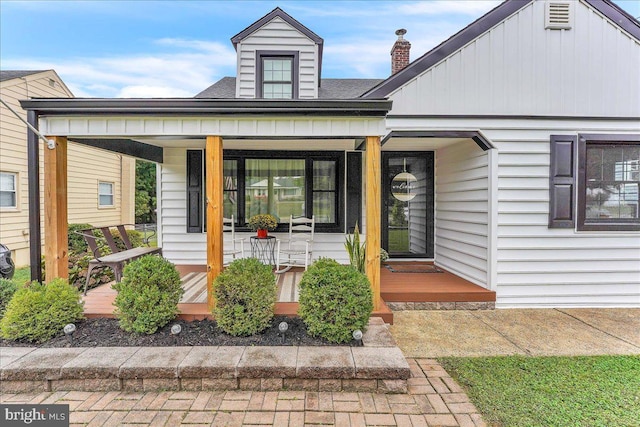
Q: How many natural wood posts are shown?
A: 3